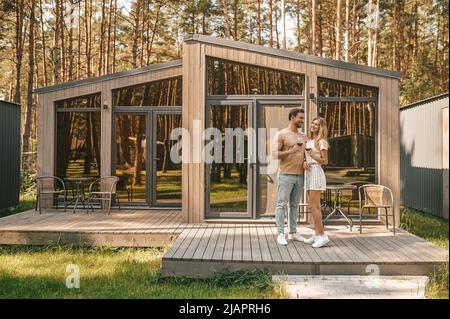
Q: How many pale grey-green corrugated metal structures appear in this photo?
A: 2